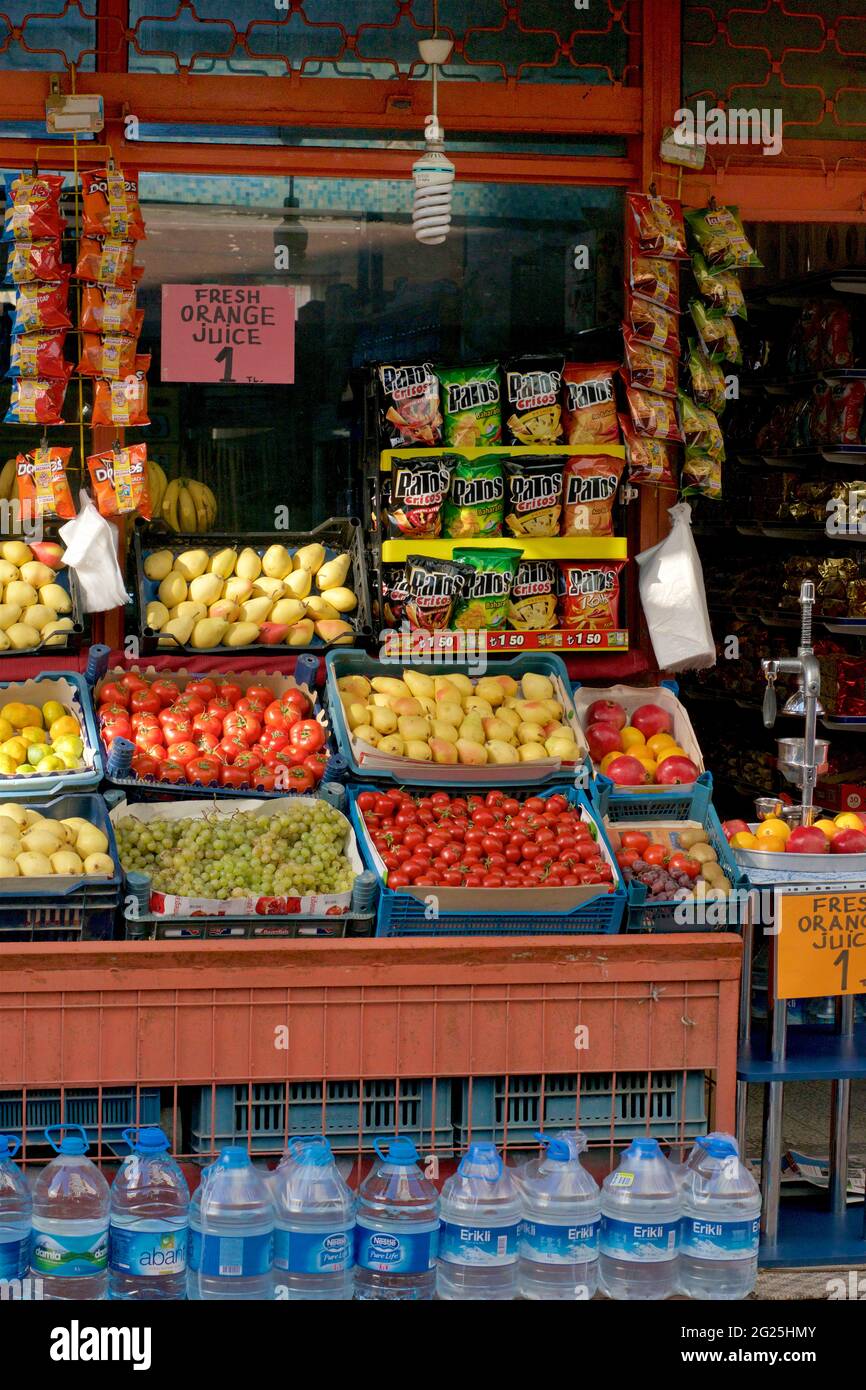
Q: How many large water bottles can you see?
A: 10